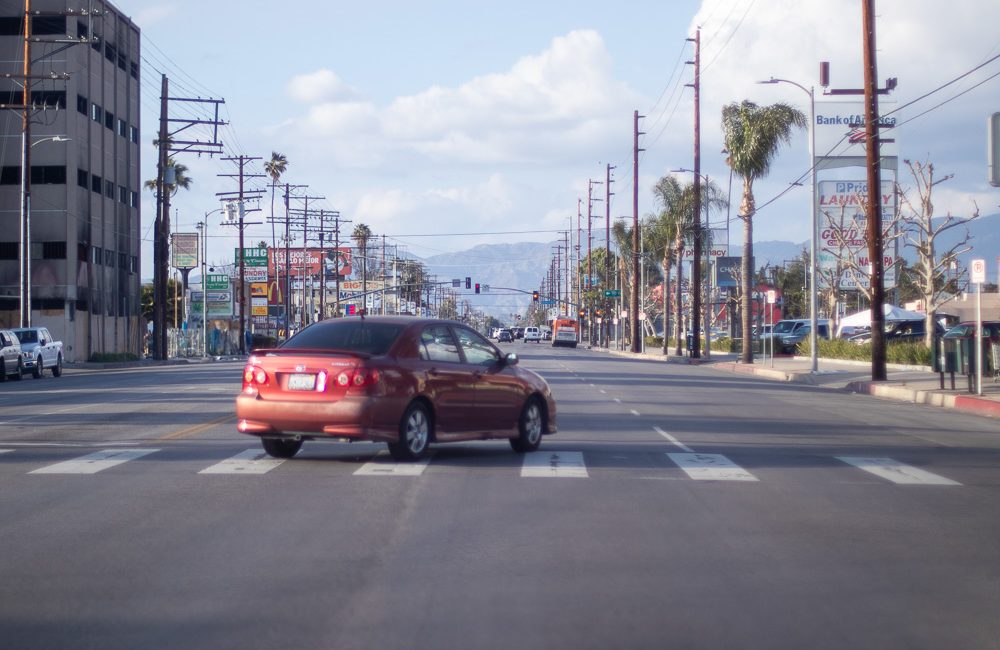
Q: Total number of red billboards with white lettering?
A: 1